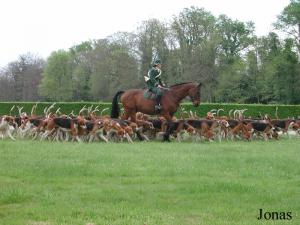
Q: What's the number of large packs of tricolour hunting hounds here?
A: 1